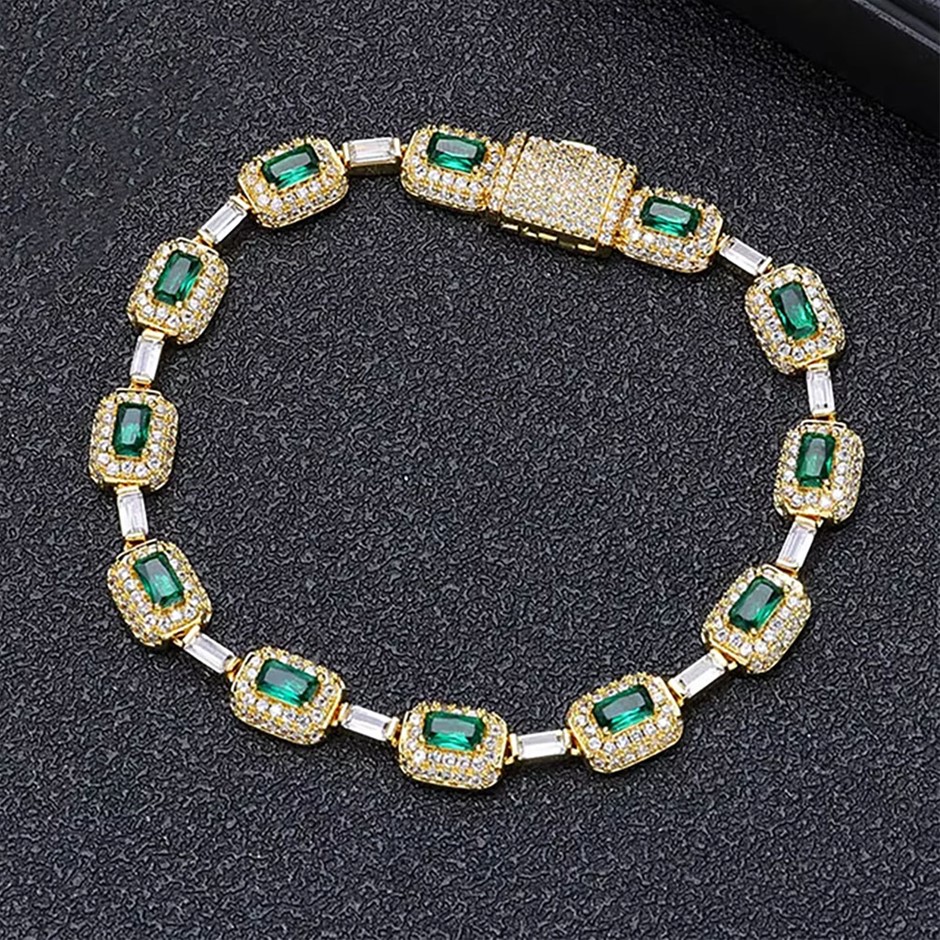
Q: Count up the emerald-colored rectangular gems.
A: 12